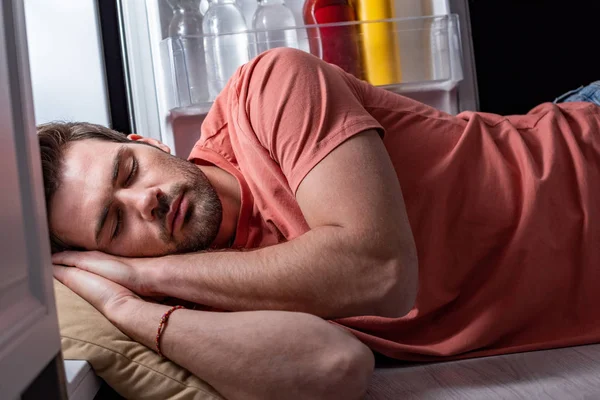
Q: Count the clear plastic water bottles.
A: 3